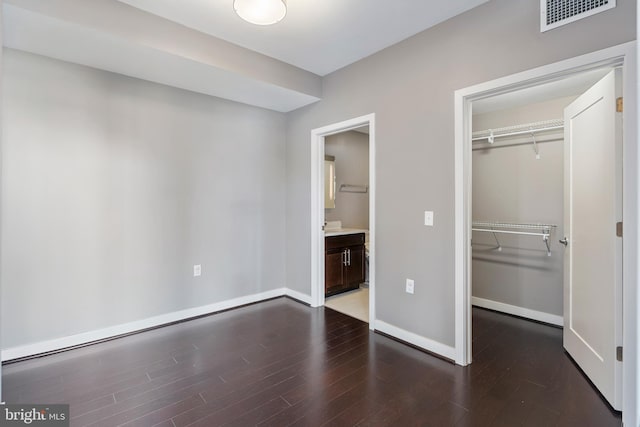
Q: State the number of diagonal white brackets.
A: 3